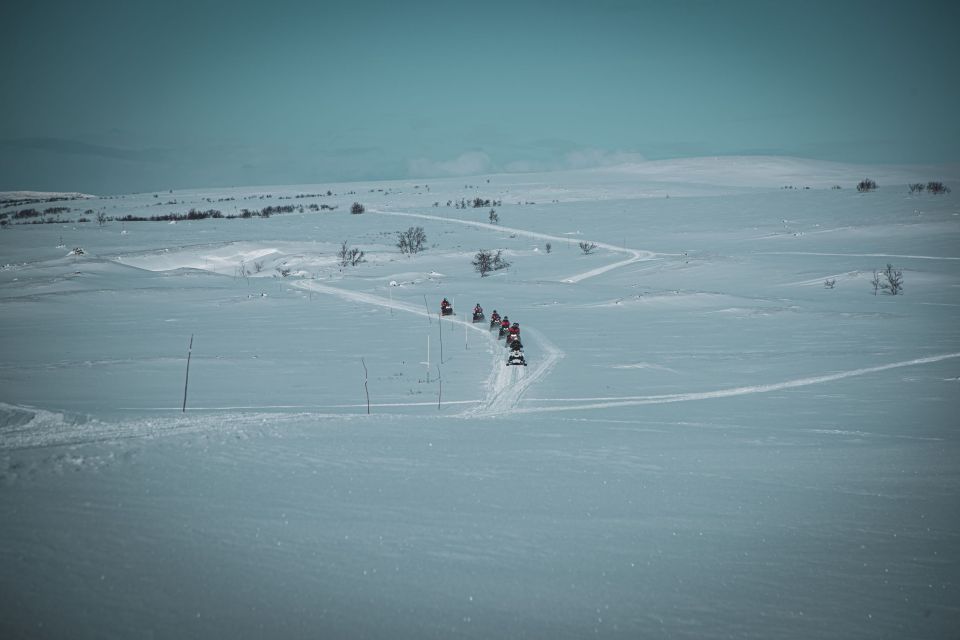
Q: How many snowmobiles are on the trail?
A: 6